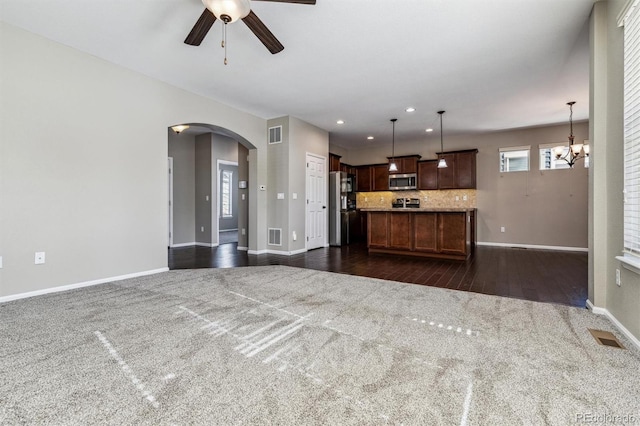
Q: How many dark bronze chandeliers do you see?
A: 1